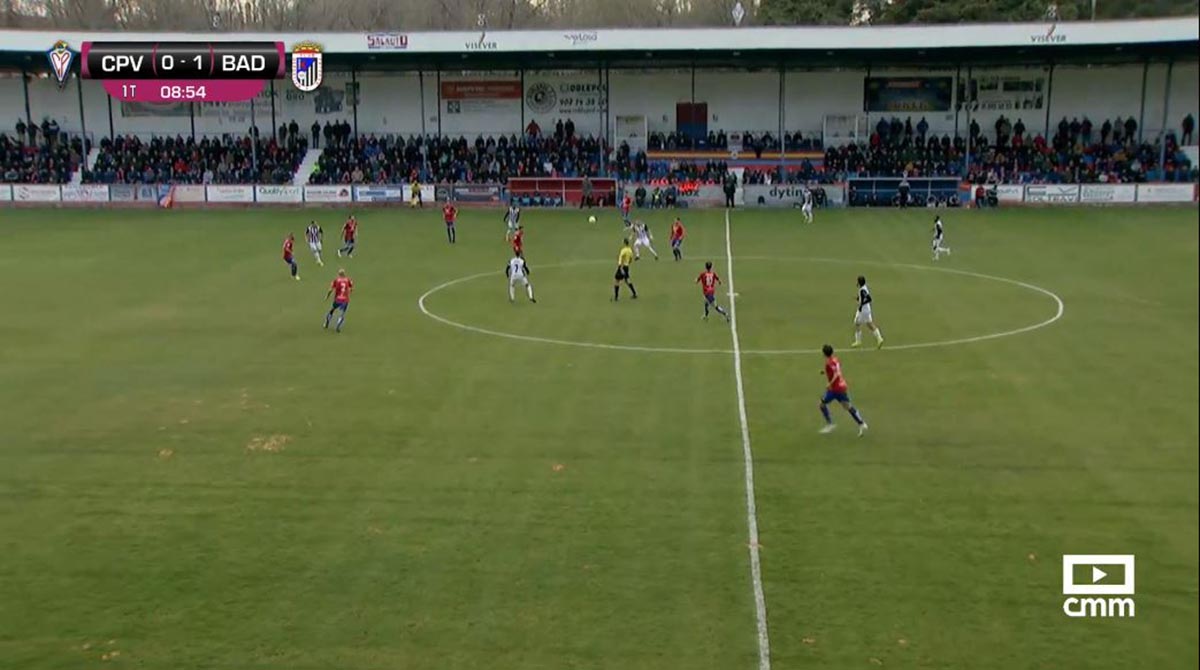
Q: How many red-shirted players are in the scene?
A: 9